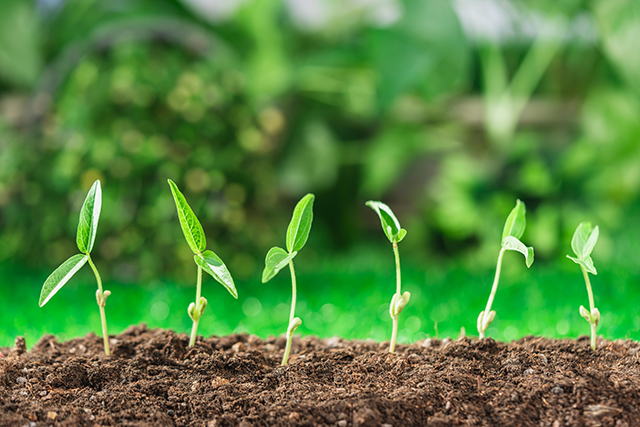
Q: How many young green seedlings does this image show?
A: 6